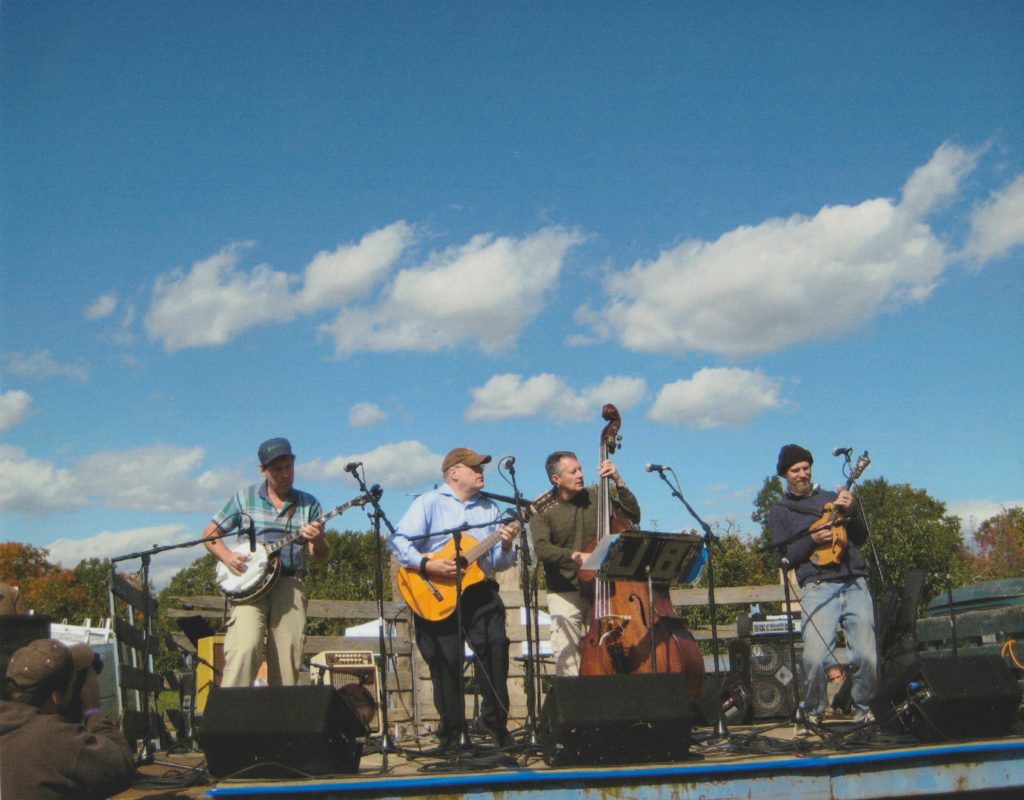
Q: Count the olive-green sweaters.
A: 1